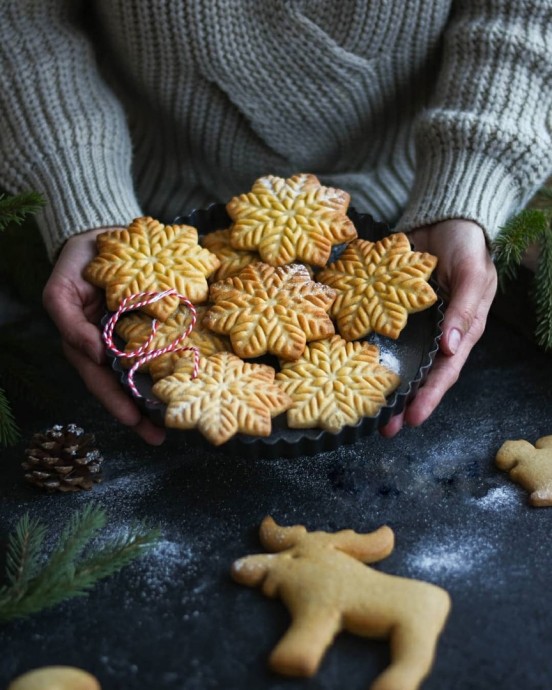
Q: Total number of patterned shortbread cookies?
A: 8